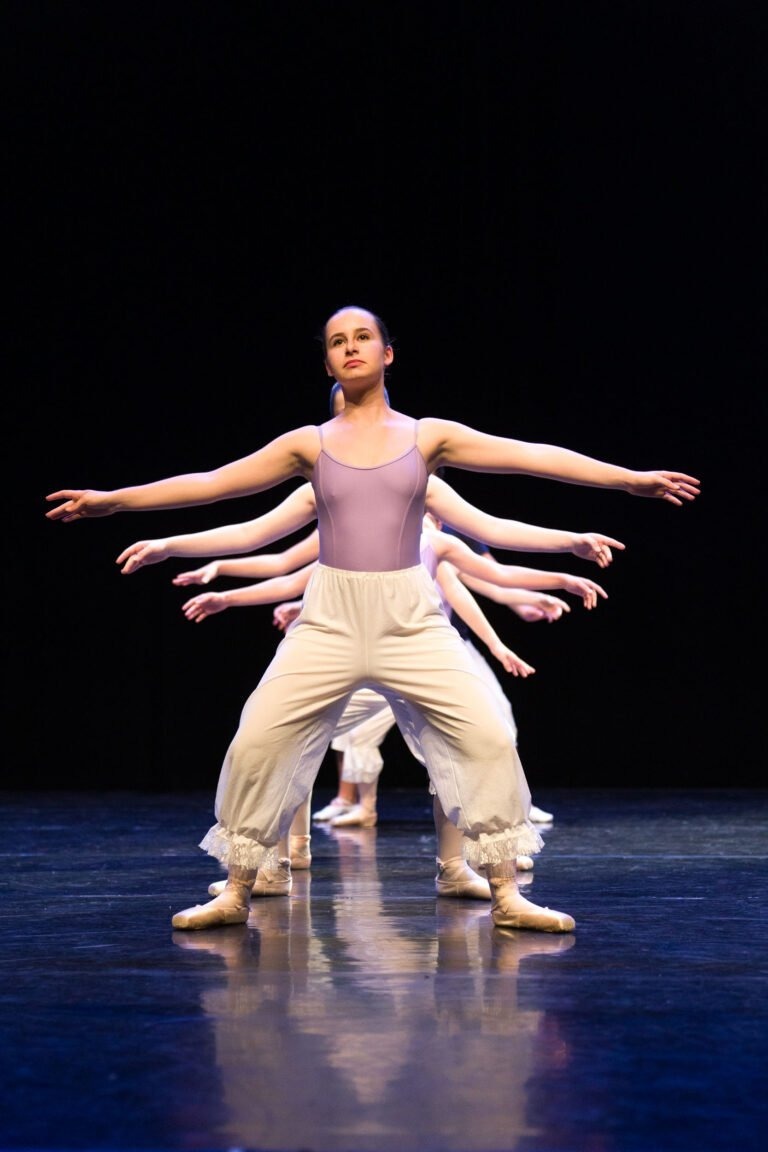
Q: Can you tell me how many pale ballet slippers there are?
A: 9